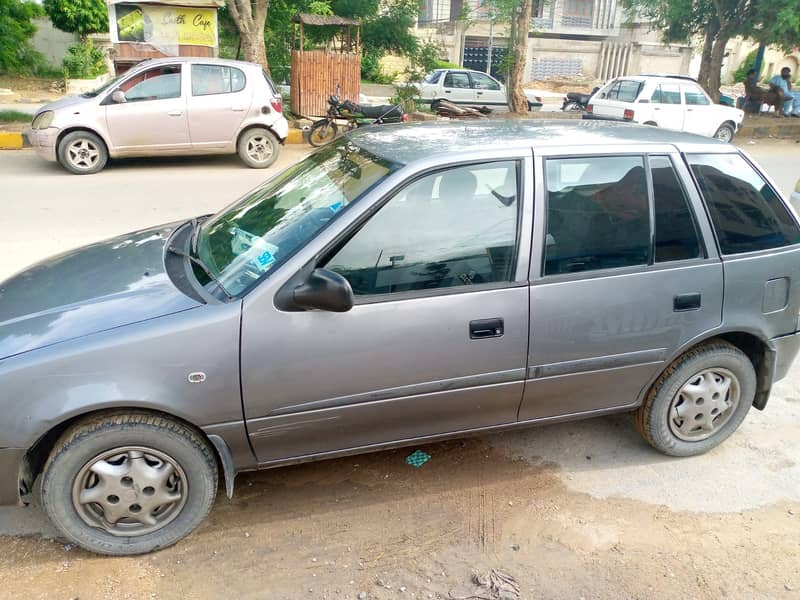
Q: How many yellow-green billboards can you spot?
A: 1